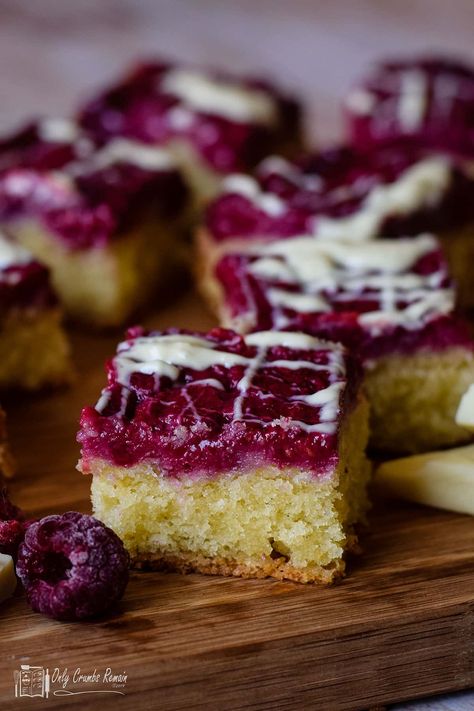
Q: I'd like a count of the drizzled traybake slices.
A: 7